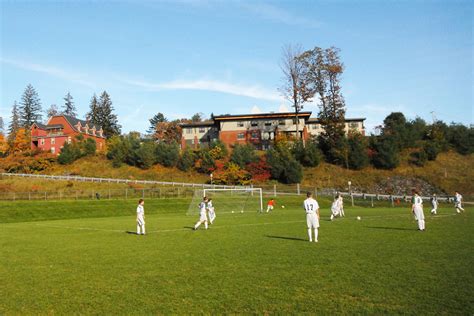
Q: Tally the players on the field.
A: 10